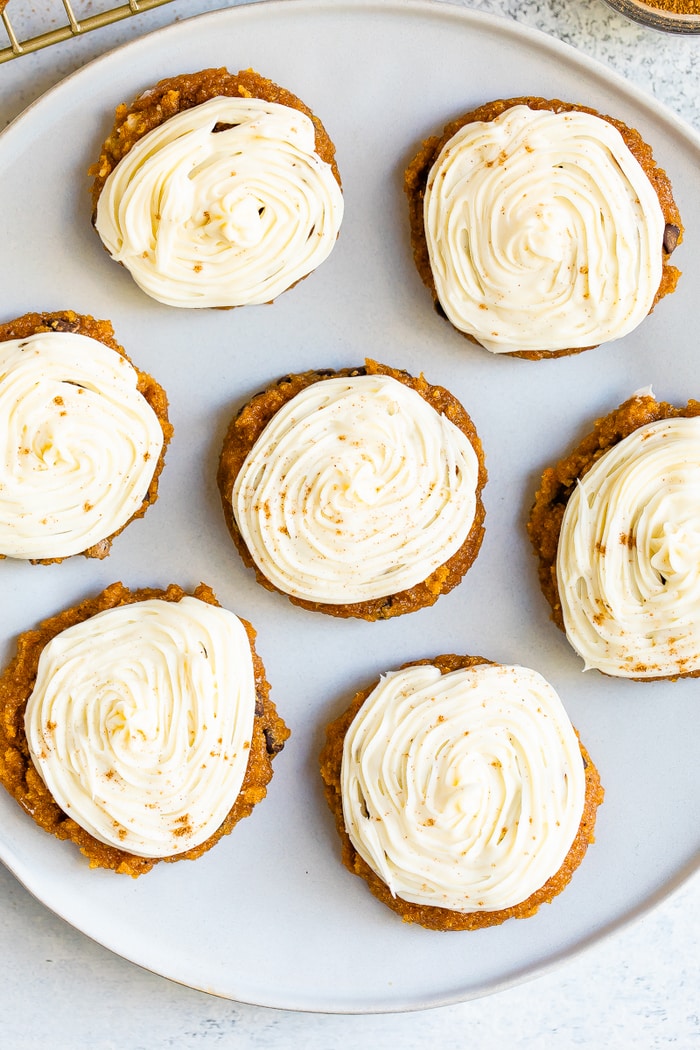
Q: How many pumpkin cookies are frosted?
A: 7